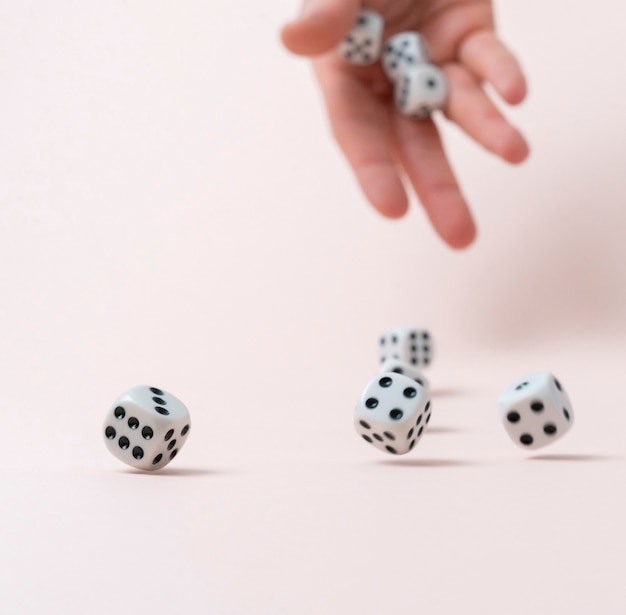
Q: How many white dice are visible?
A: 8